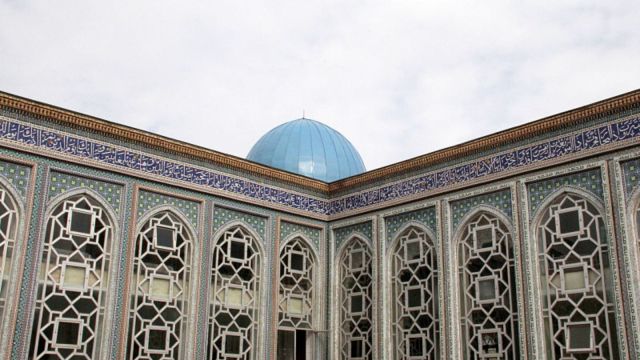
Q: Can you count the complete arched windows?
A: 8